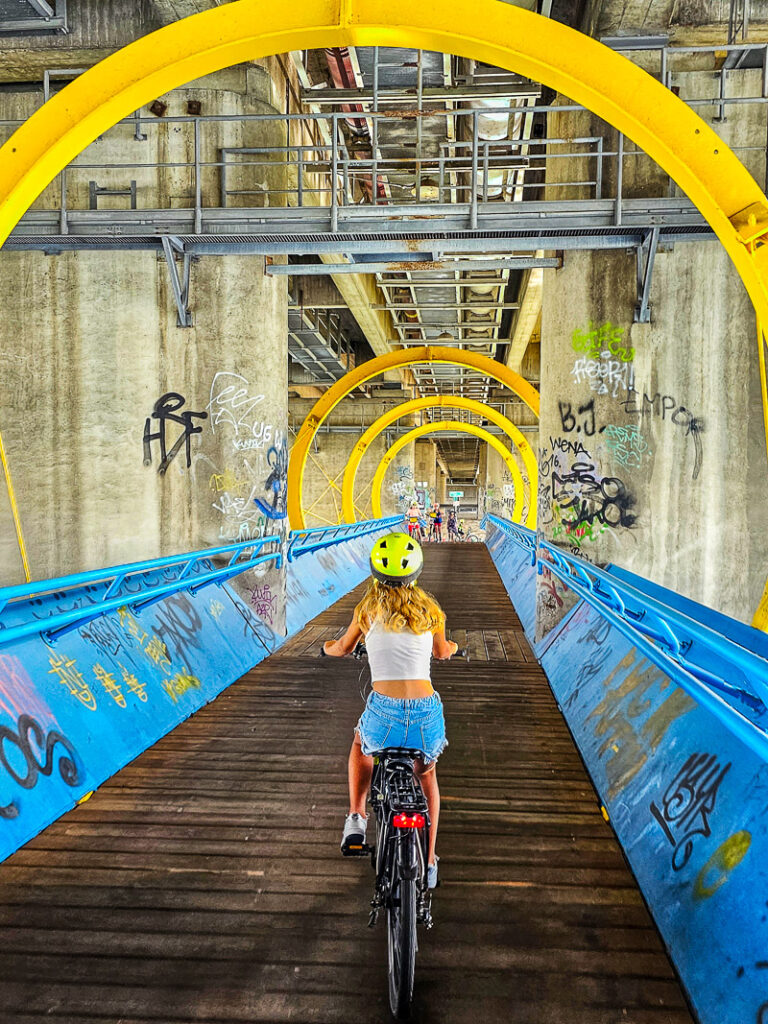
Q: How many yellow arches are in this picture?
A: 4